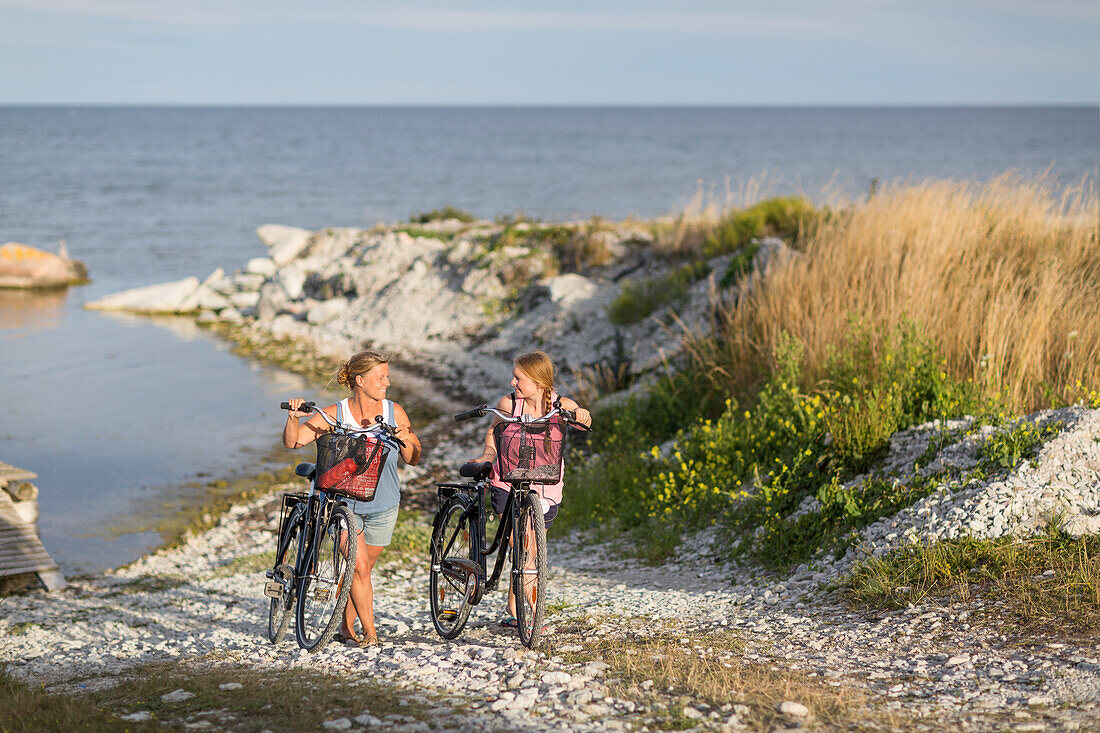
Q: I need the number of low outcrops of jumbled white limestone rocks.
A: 1